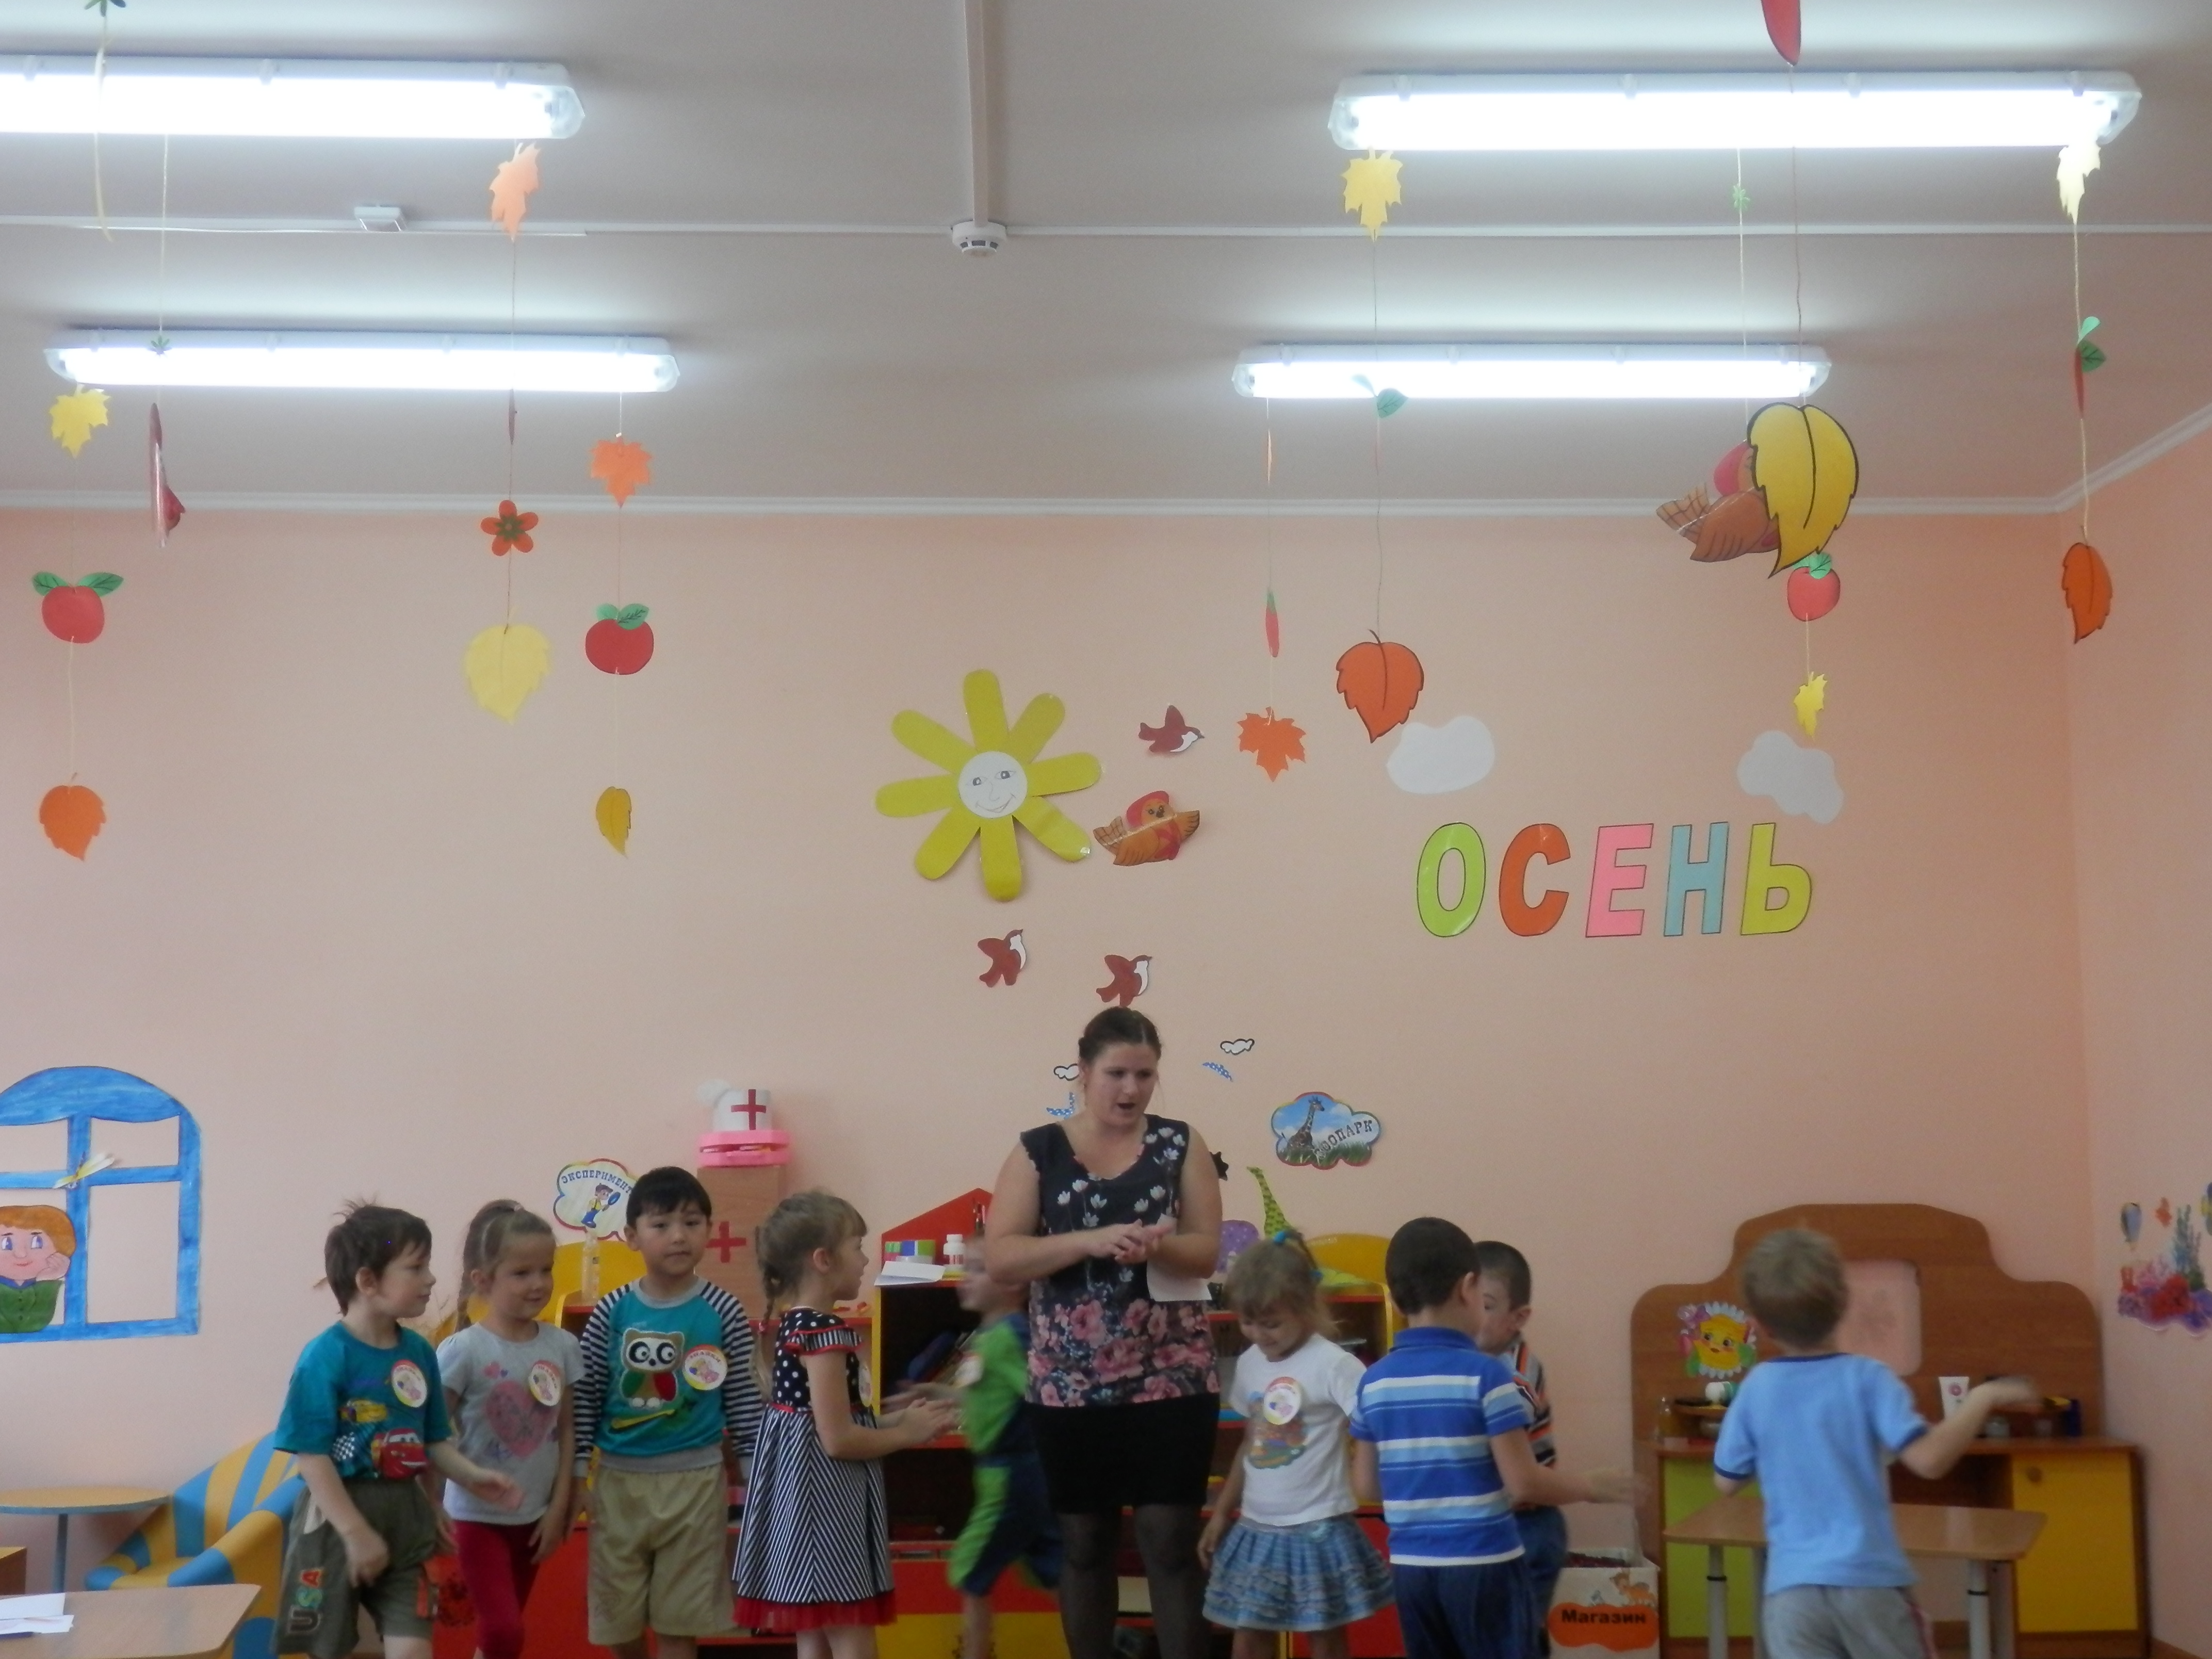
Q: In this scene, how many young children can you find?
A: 9